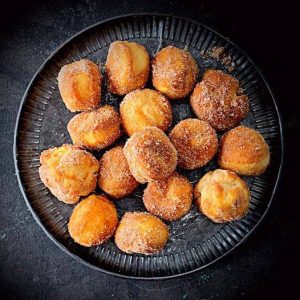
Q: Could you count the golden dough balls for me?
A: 15